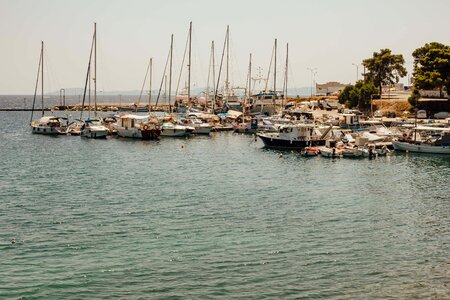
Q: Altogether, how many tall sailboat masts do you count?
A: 10